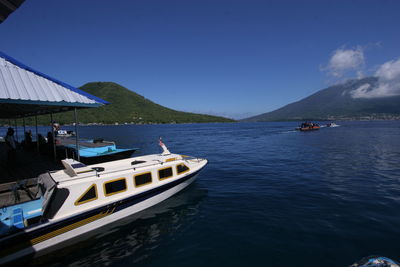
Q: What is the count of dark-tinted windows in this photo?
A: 5